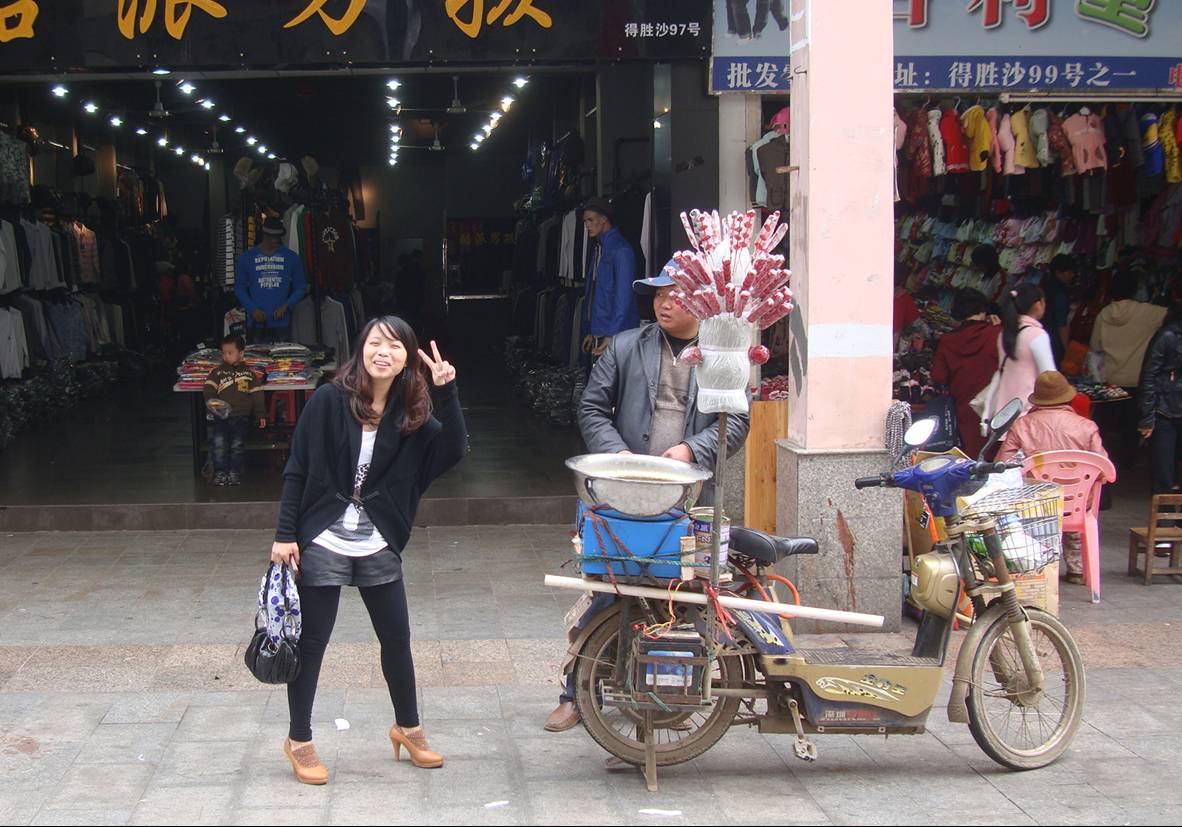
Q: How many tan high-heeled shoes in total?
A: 2